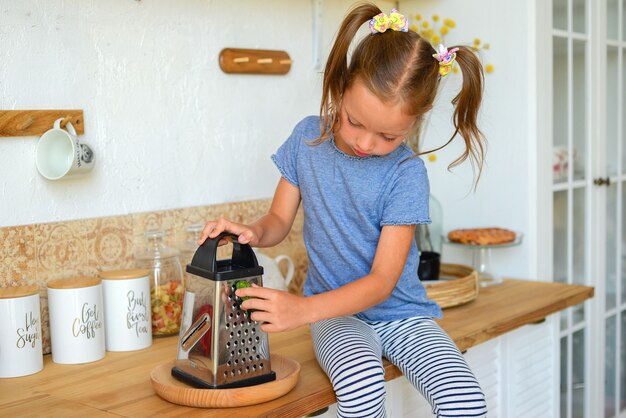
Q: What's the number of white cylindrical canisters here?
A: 3